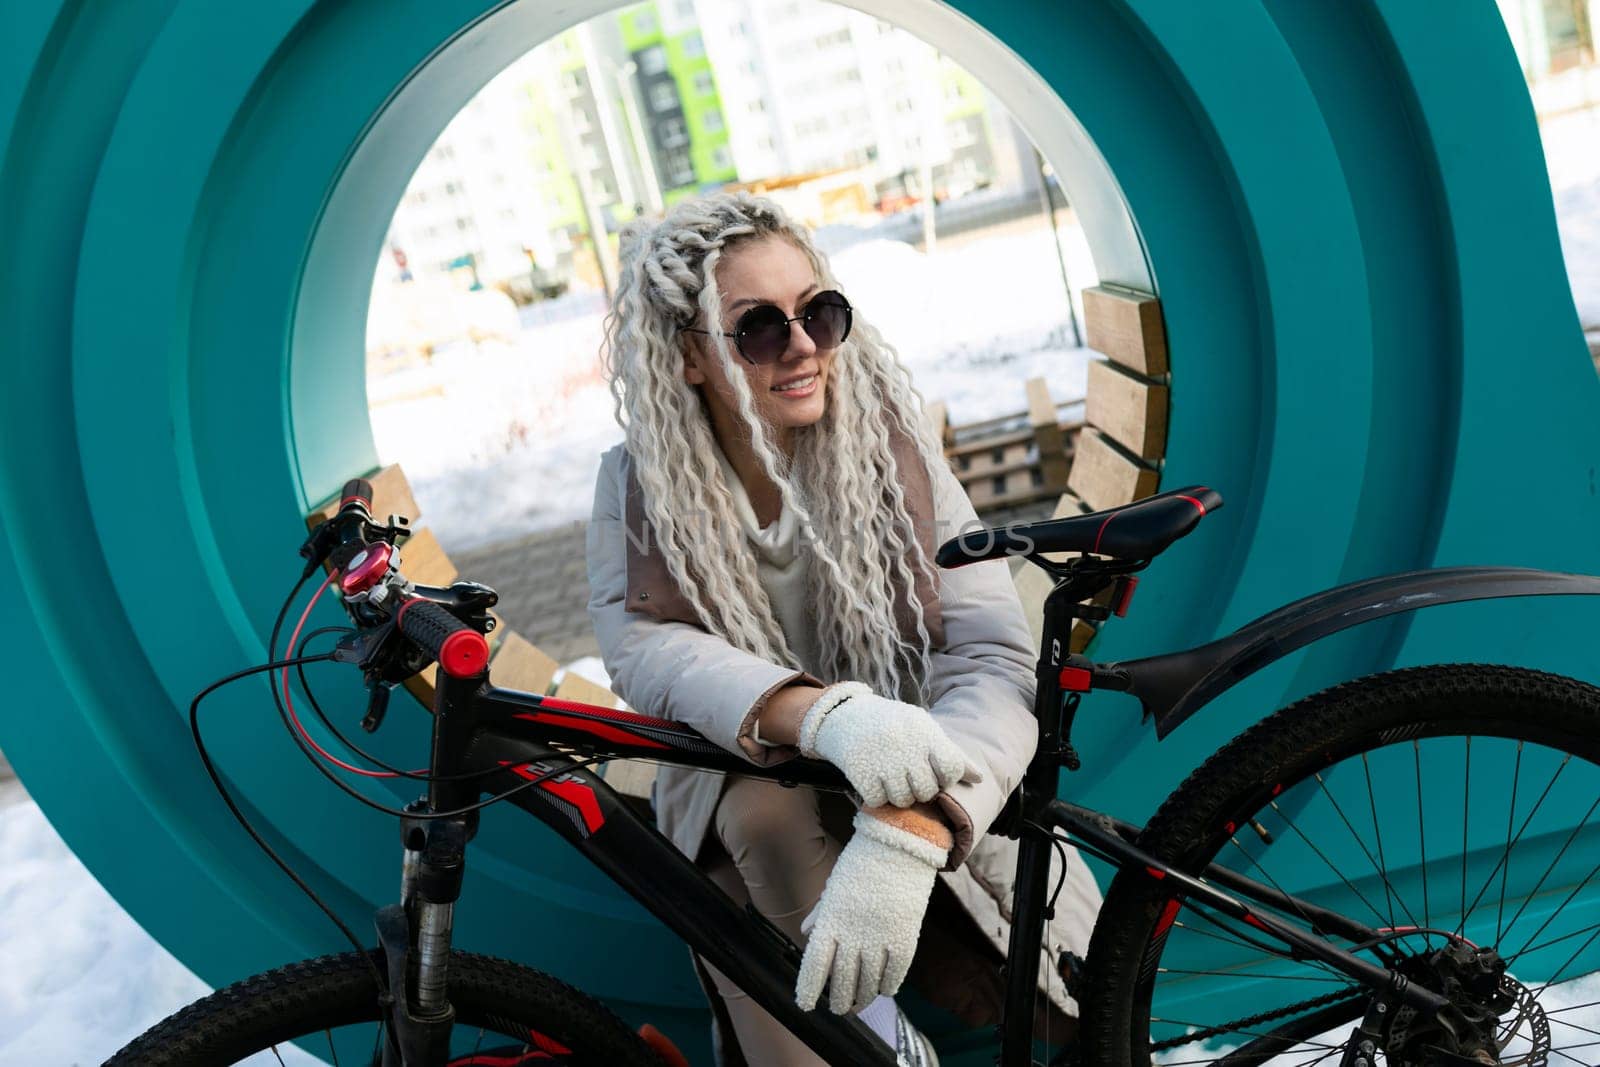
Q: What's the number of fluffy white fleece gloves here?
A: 2